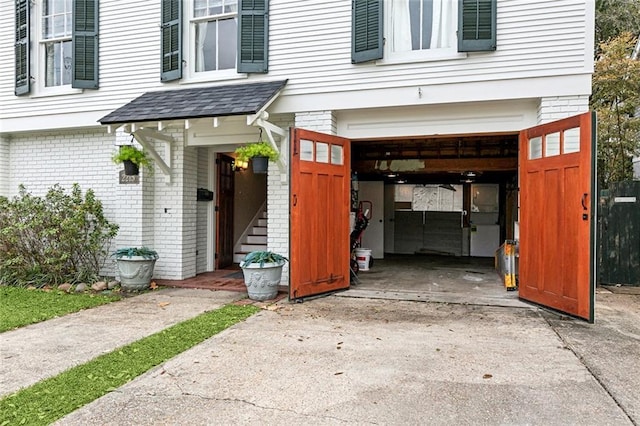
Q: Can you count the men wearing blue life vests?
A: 0